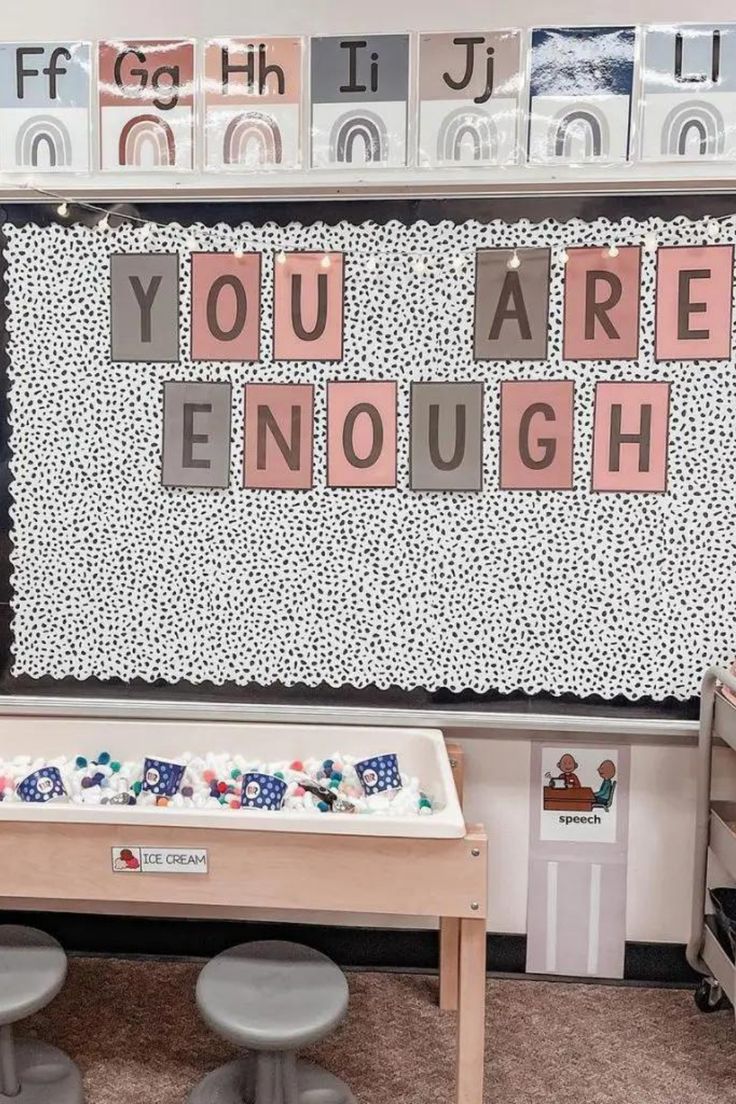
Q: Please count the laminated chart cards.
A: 7